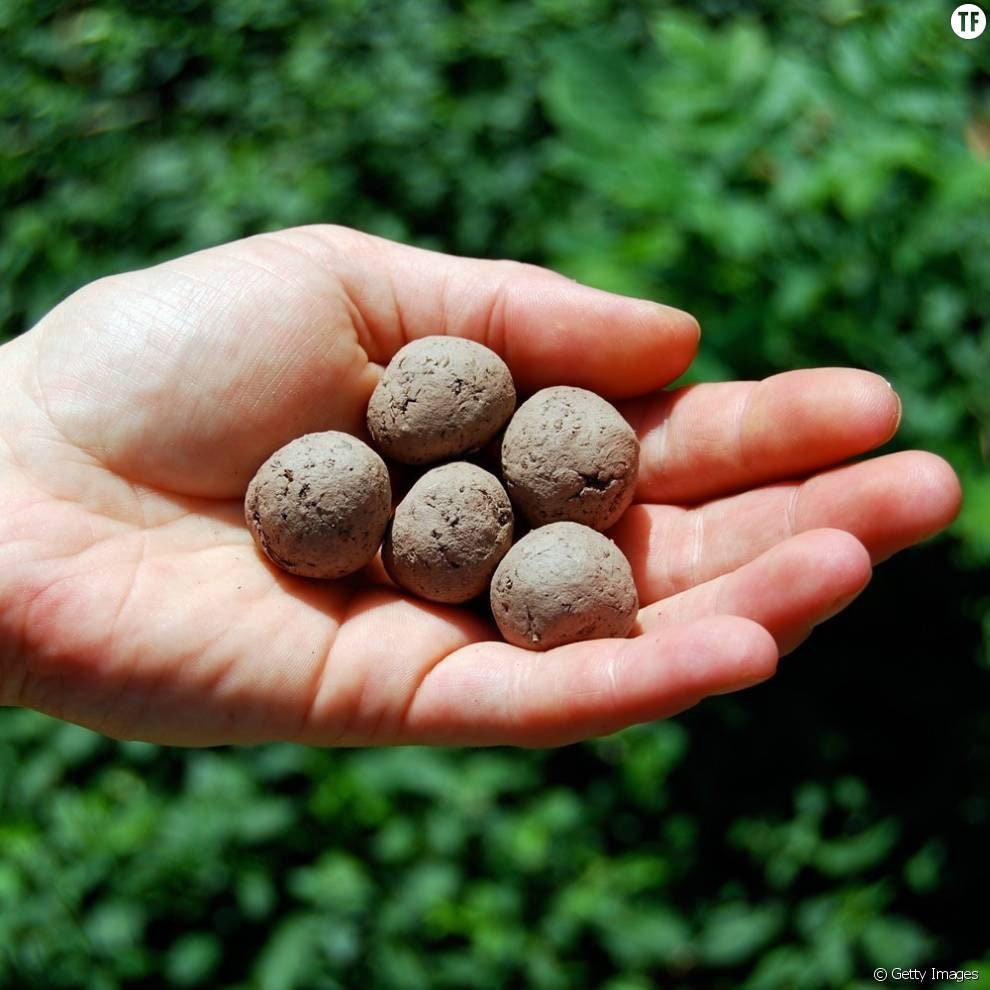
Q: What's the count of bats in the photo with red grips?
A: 0